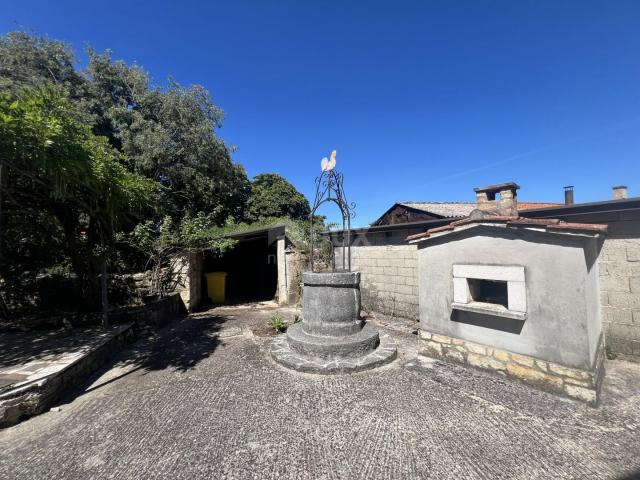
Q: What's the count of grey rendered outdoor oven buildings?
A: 1